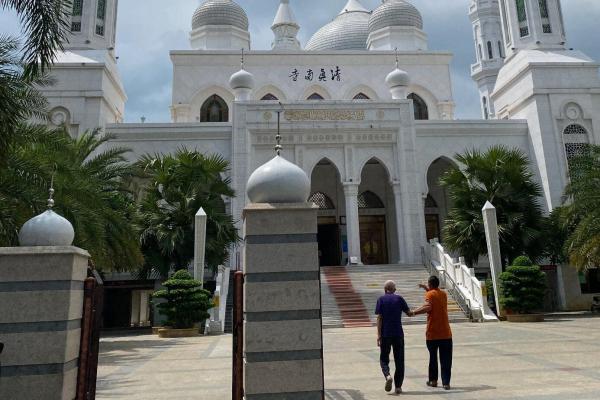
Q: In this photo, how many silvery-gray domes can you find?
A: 7